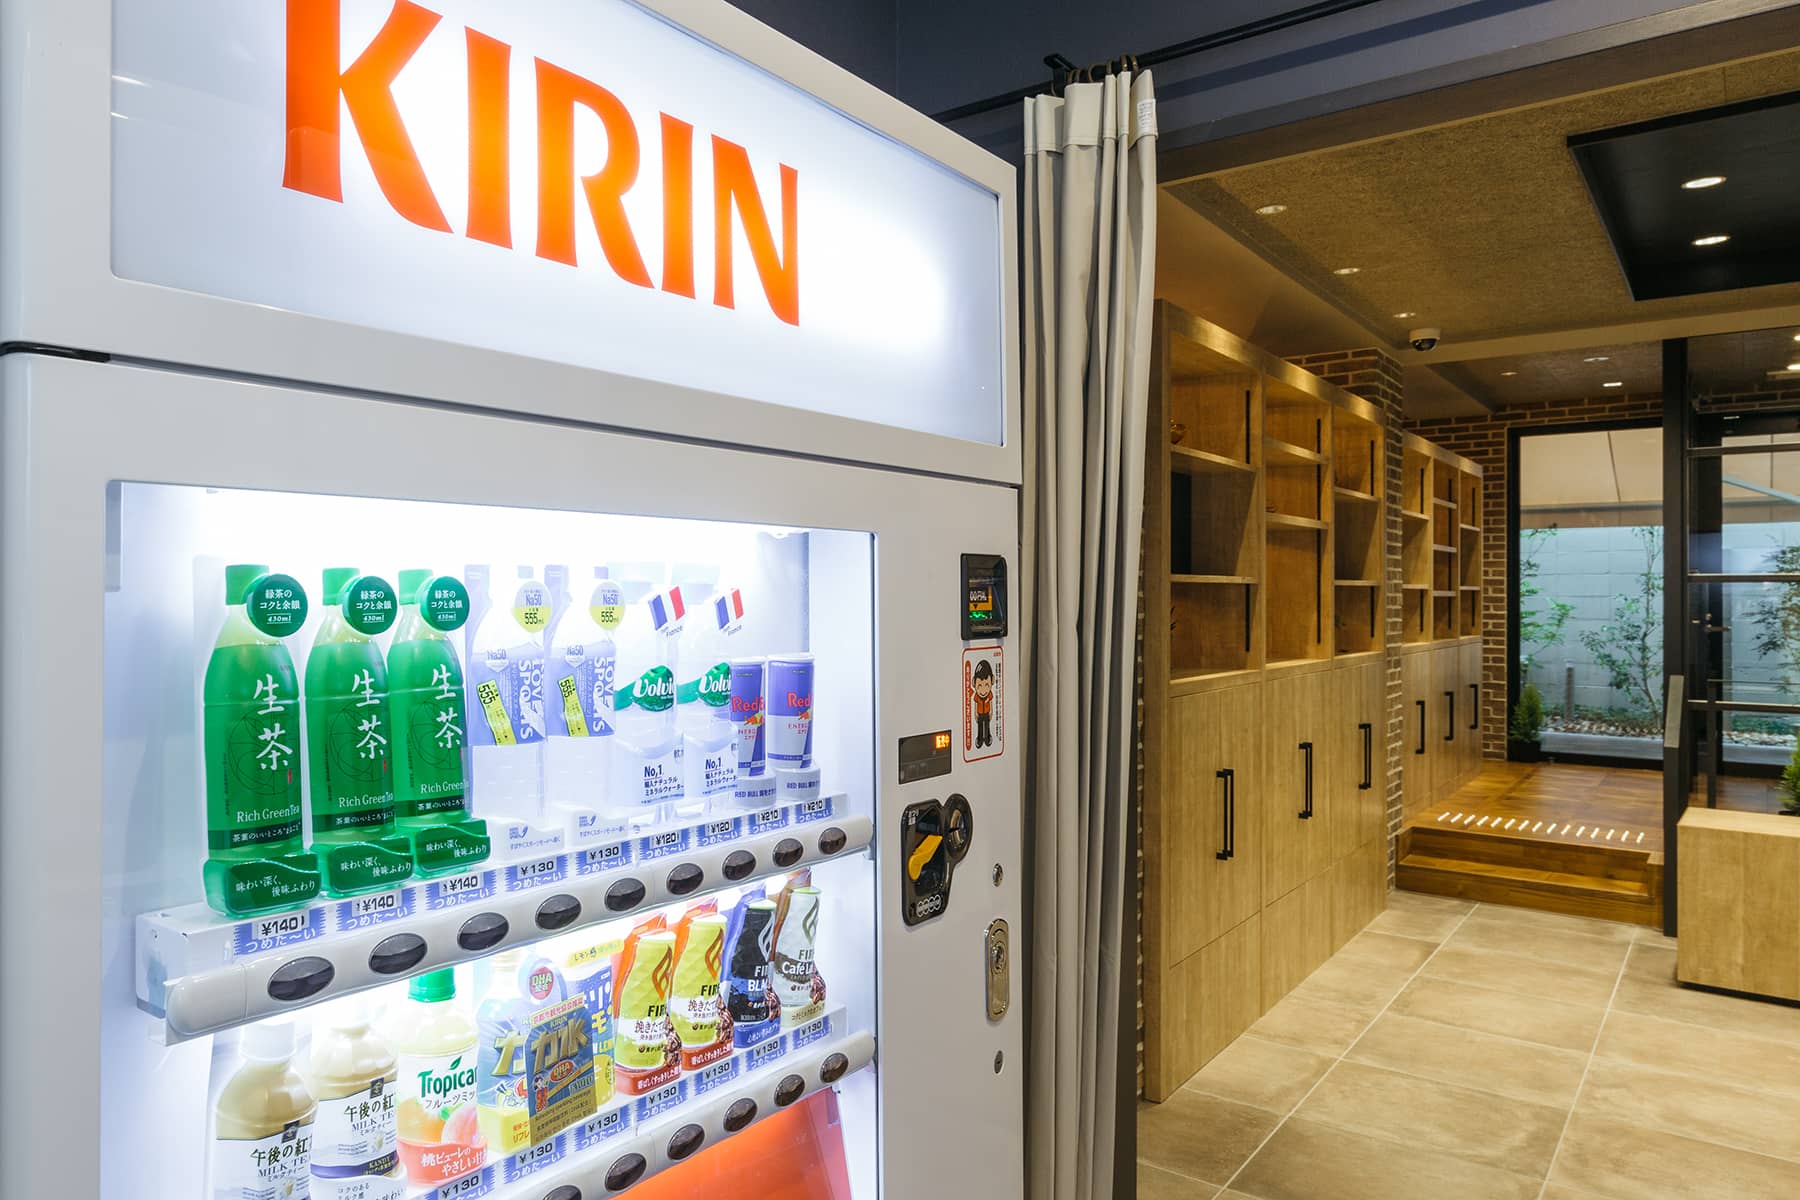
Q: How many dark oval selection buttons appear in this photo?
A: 15